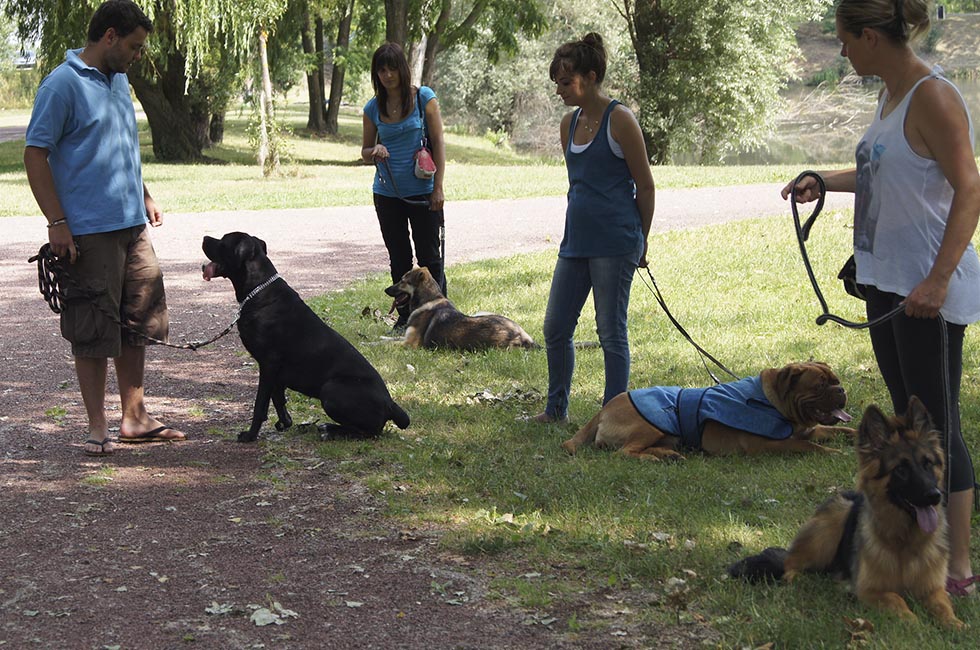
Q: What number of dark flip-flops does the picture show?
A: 2